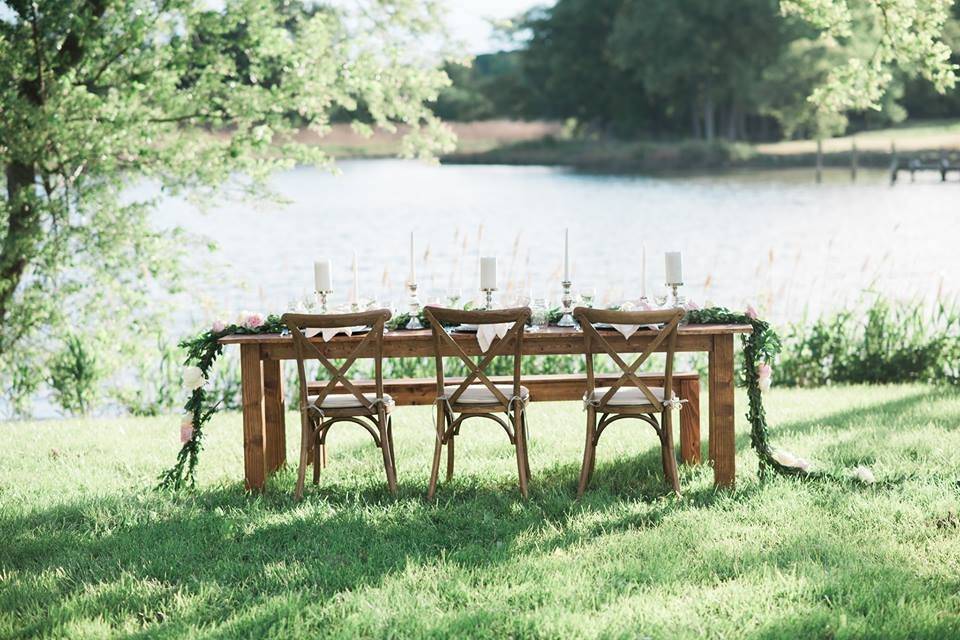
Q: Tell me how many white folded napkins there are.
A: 3